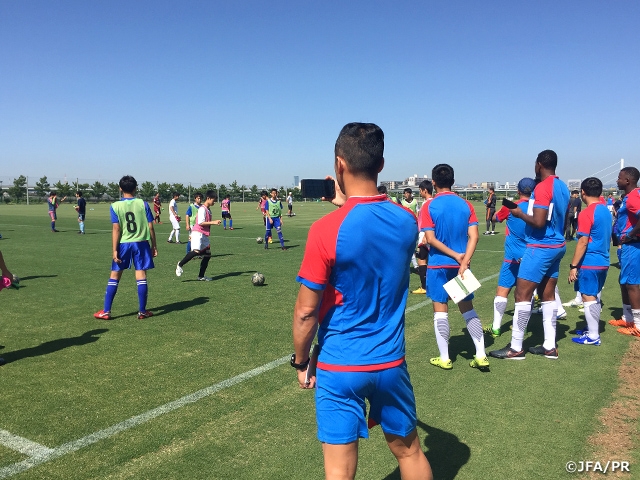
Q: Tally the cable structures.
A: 1